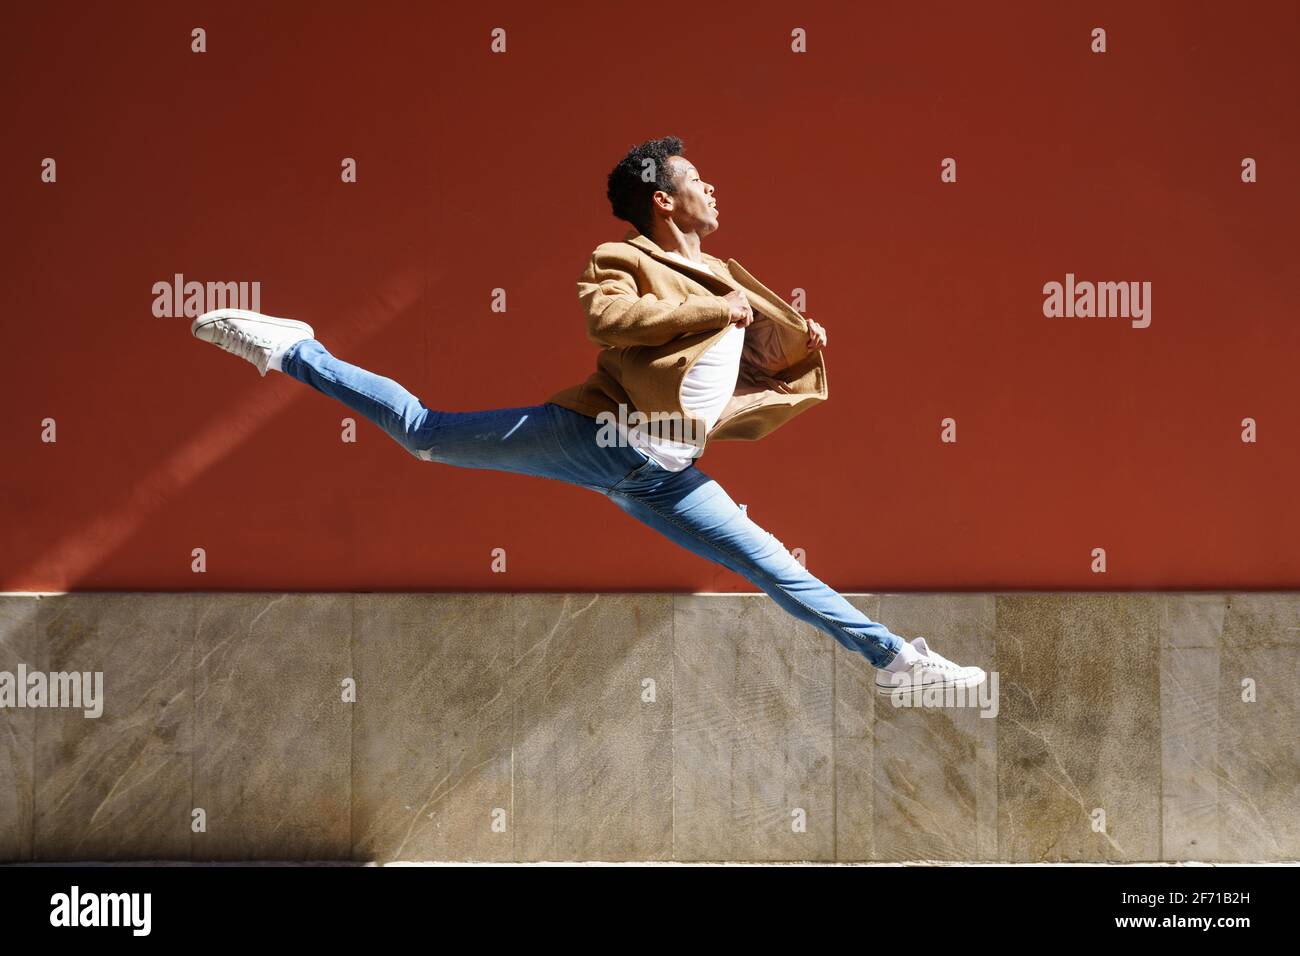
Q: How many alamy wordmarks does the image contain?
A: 6